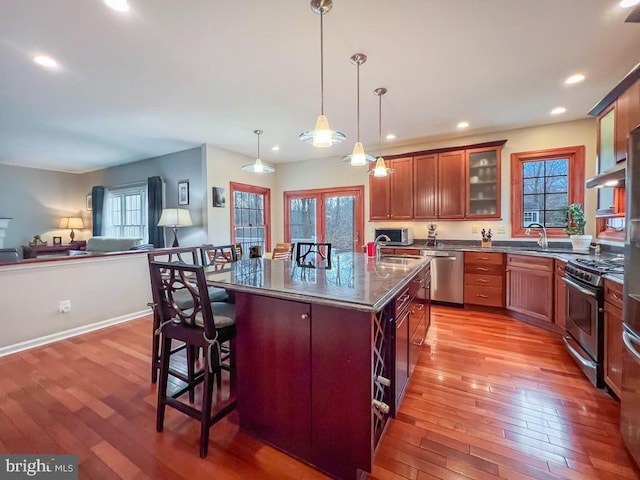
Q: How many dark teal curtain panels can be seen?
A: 2